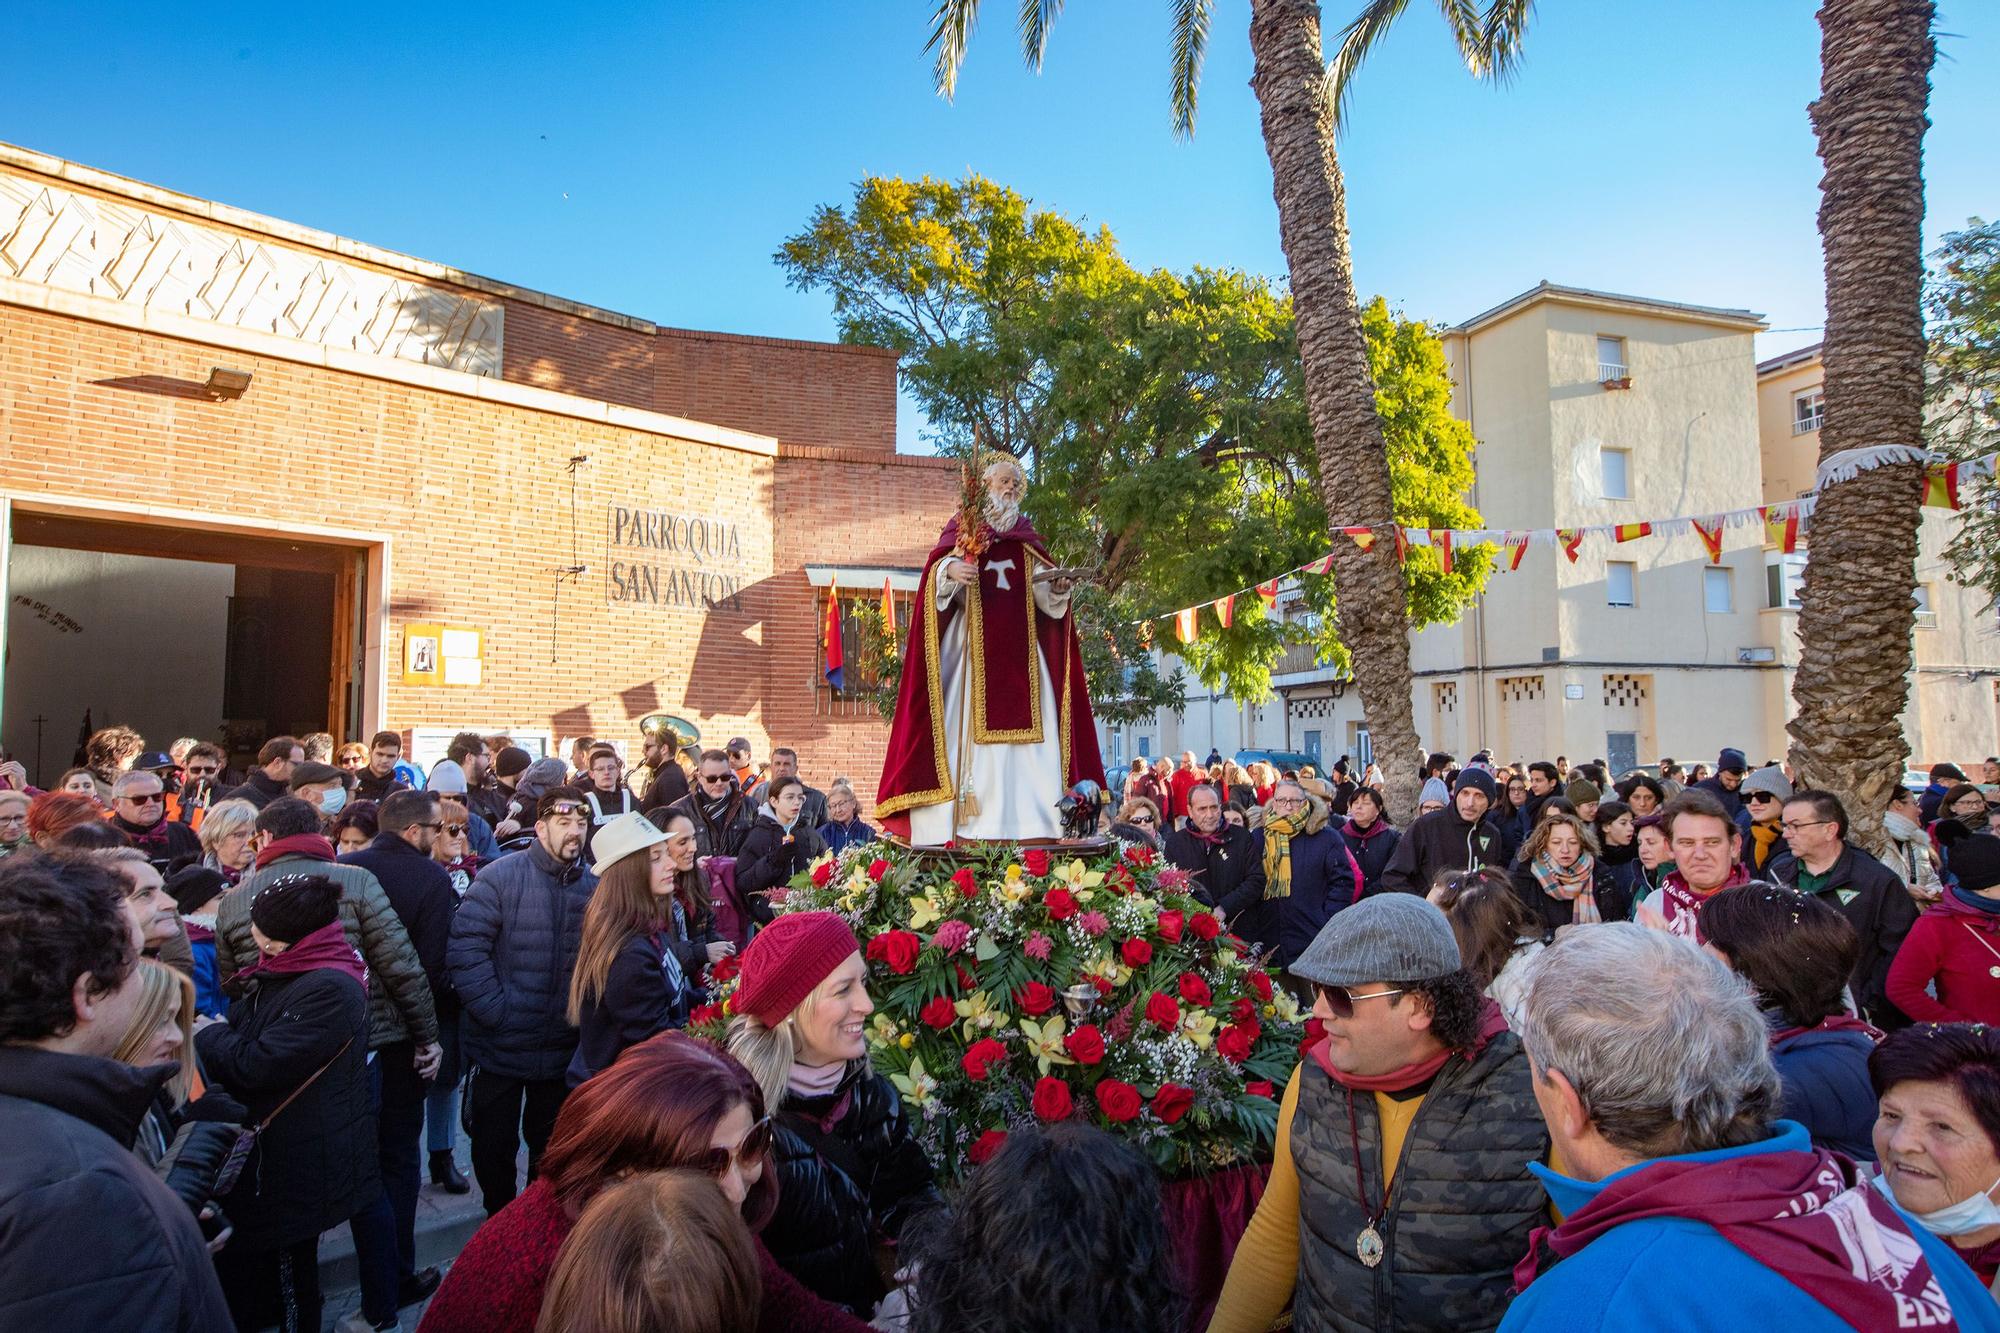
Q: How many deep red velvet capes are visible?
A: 1